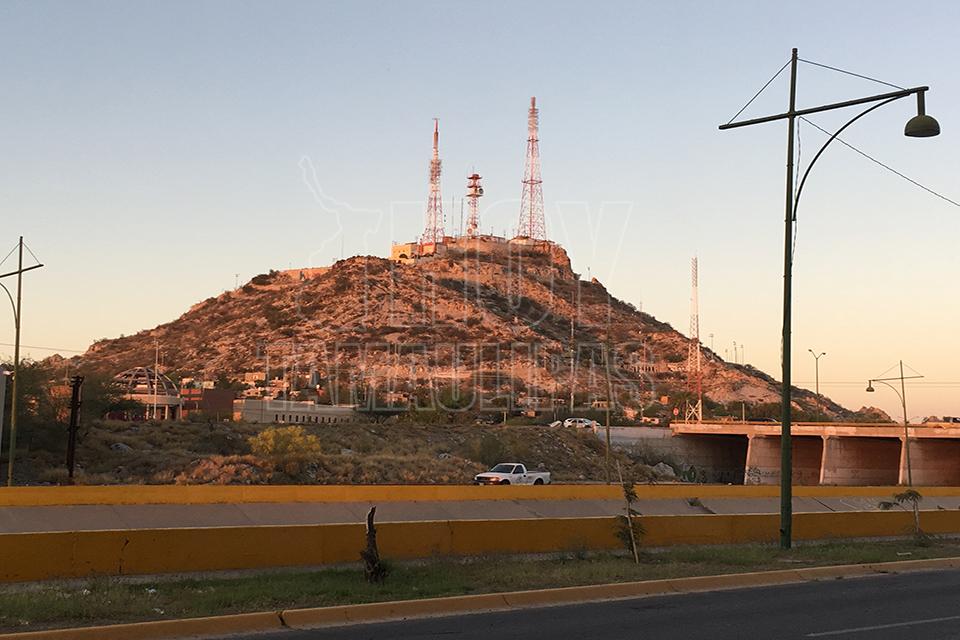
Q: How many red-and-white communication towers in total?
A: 4